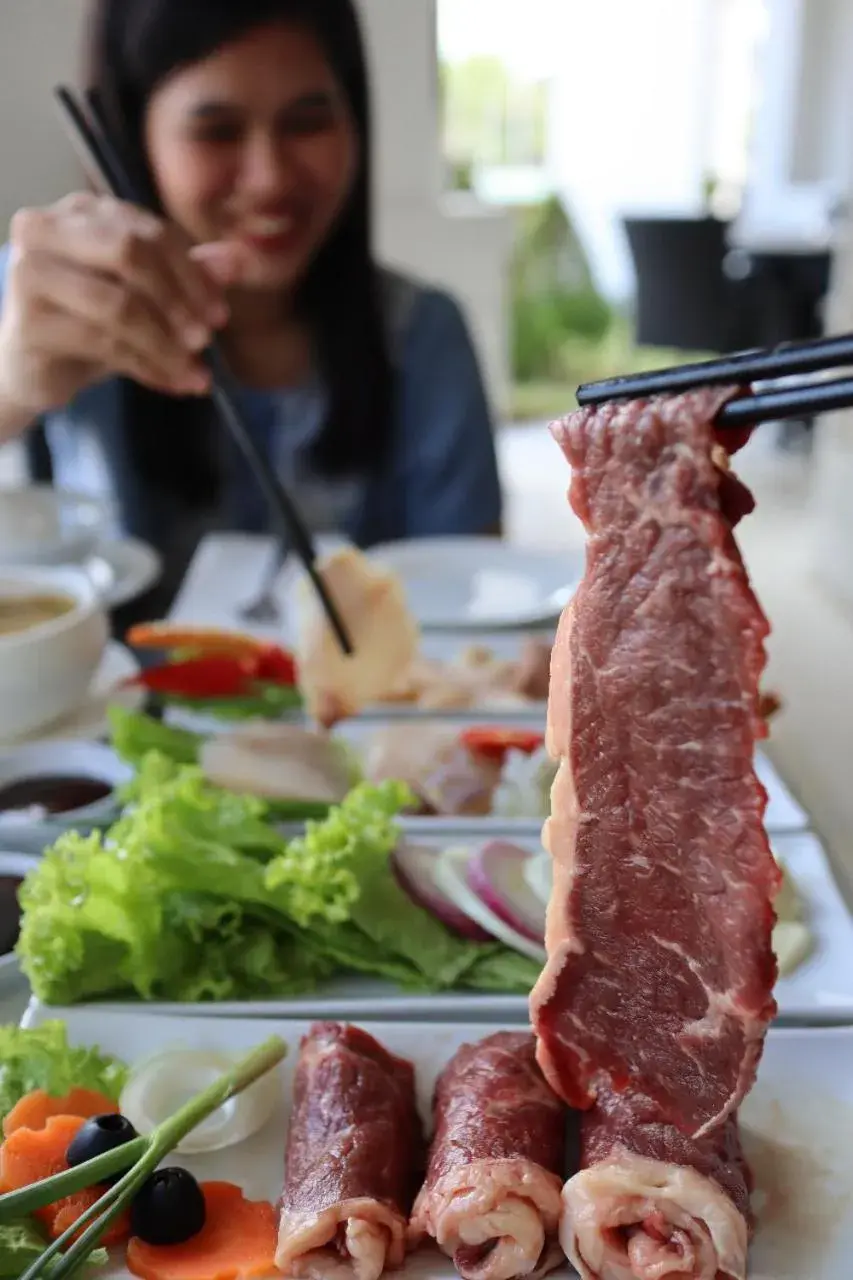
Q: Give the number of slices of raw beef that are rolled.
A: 3